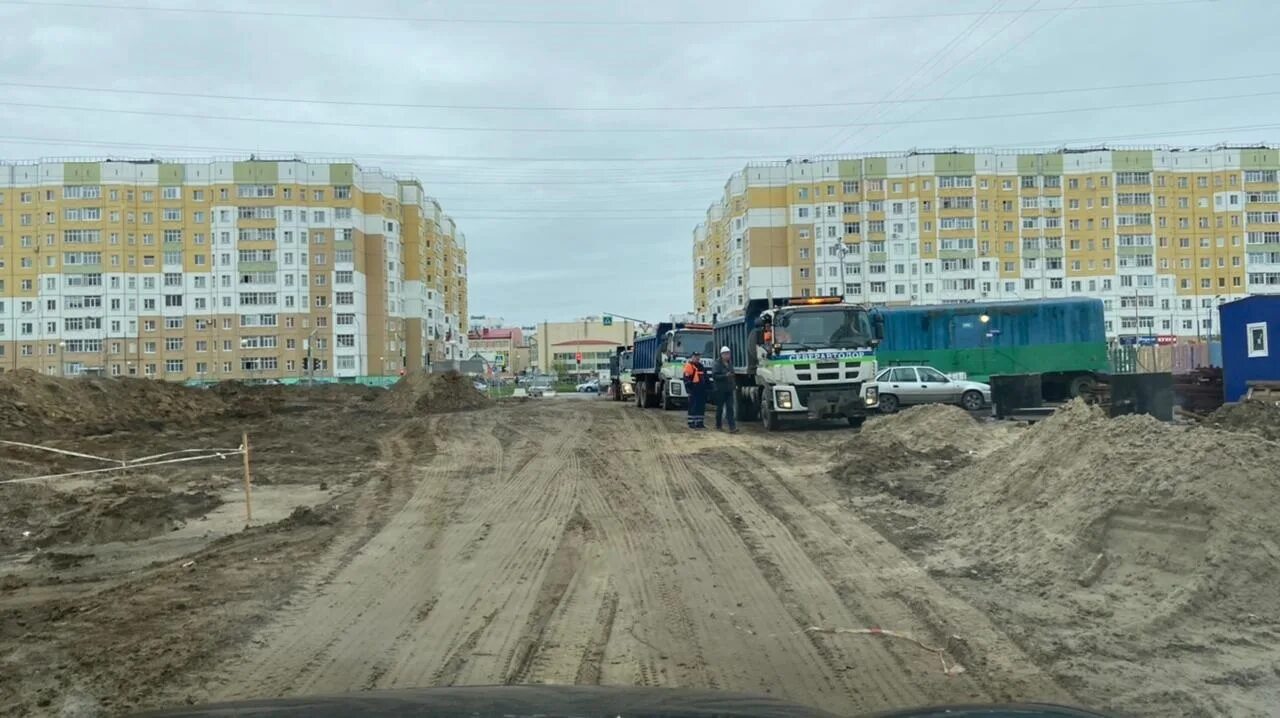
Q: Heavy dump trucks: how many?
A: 3